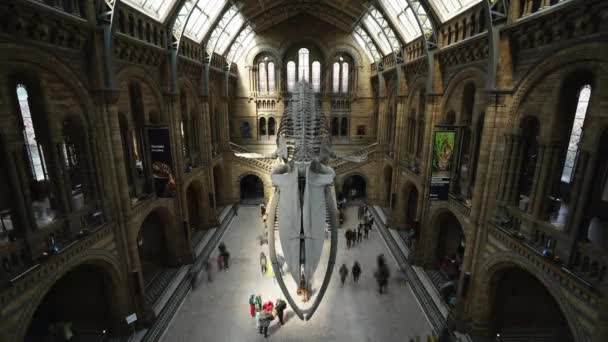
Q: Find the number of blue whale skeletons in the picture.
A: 1